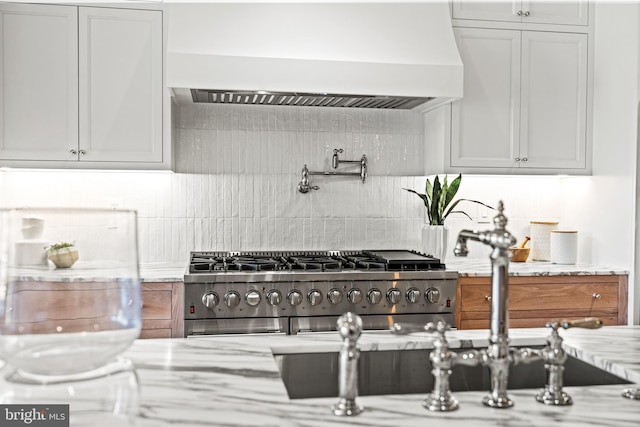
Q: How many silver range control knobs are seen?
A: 12